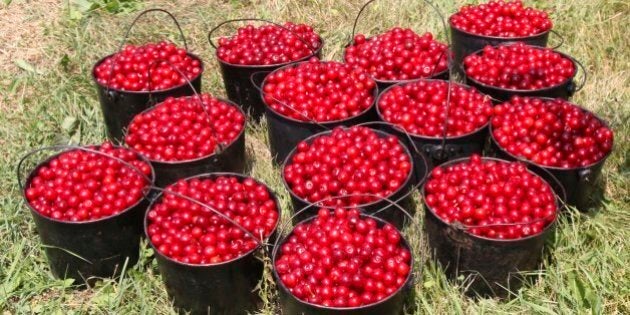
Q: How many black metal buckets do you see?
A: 14